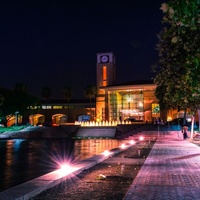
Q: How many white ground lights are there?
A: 5